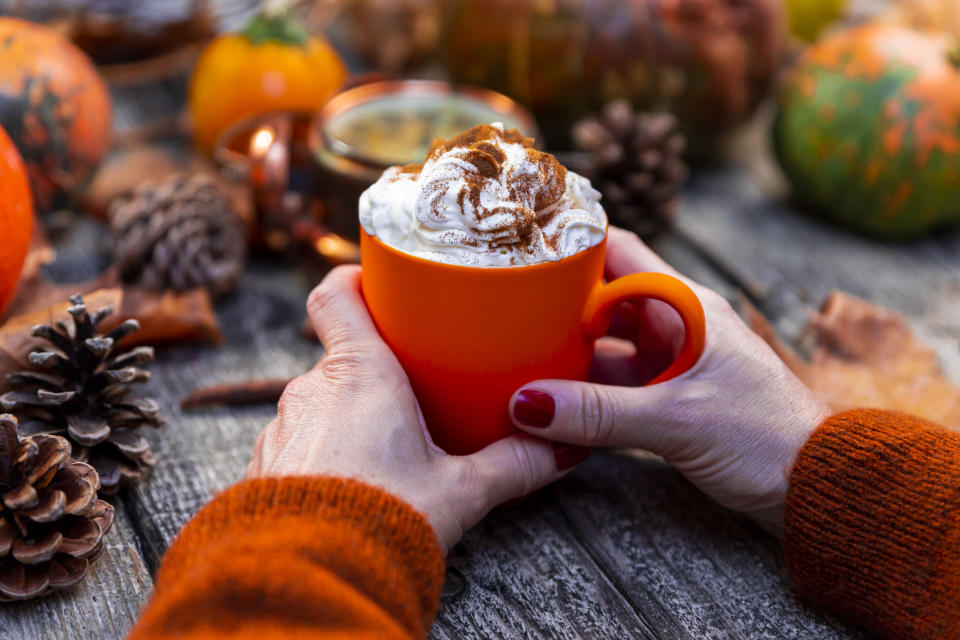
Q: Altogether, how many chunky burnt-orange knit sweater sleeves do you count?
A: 2